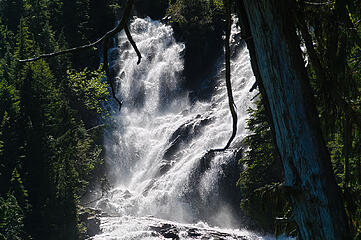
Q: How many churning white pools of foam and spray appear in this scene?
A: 1